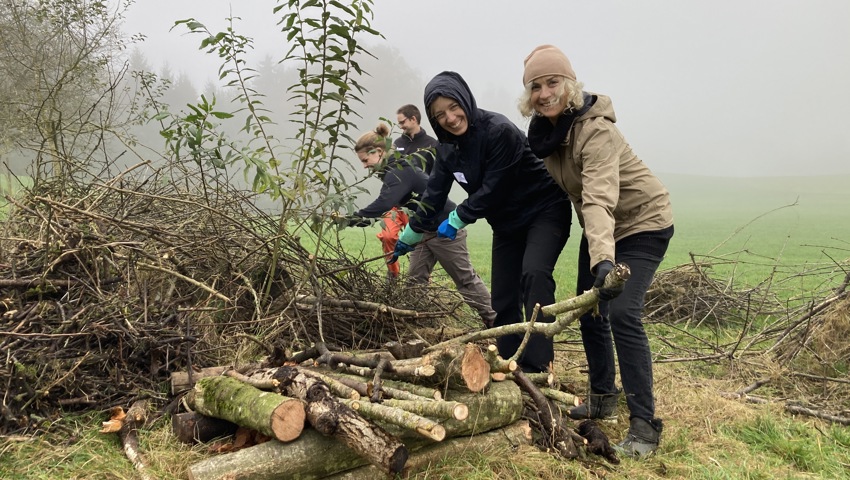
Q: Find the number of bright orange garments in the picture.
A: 1